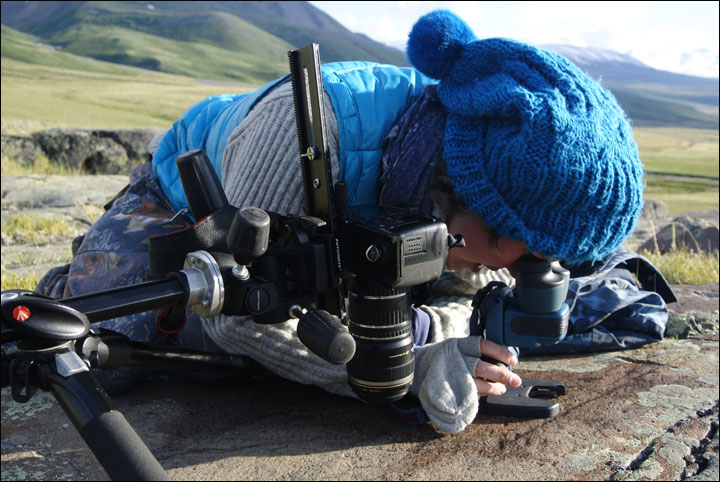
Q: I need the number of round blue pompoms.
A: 1